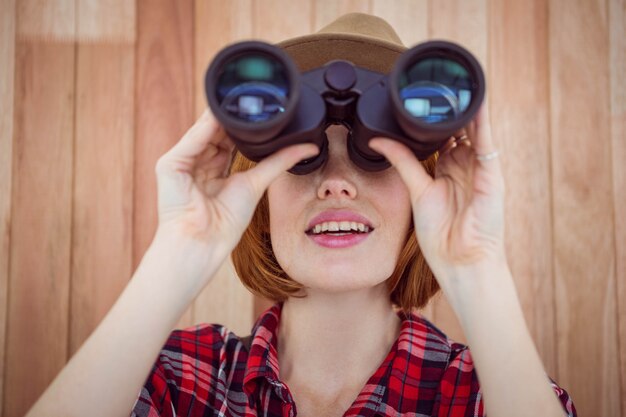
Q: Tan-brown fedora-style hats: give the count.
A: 1